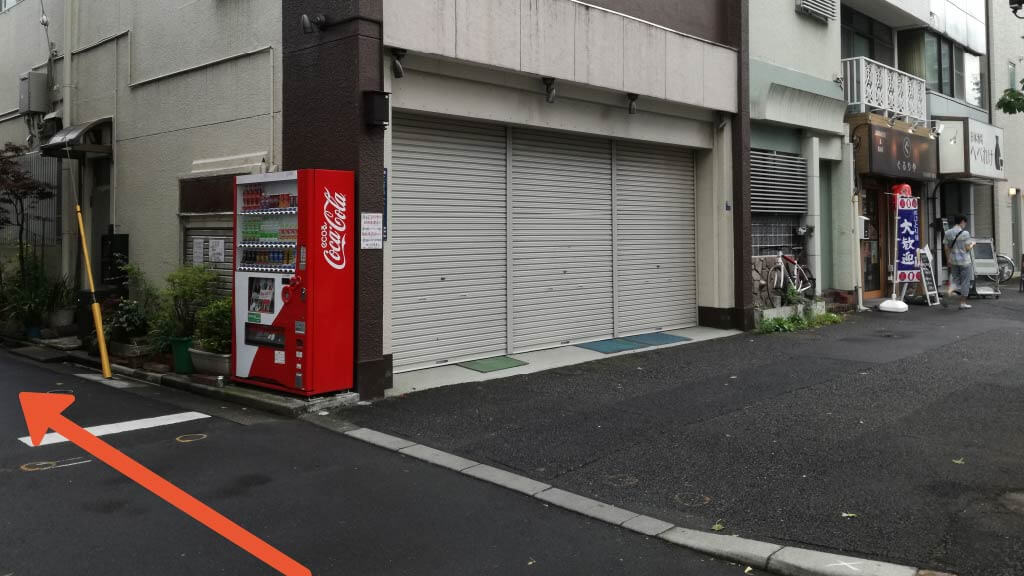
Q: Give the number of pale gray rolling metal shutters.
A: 3